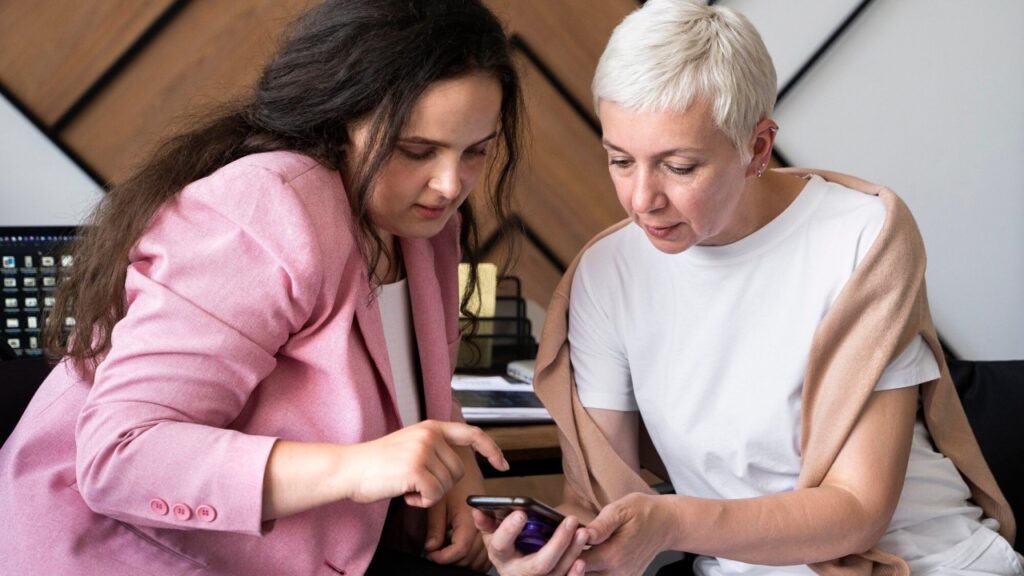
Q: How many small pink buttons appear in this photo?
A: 3